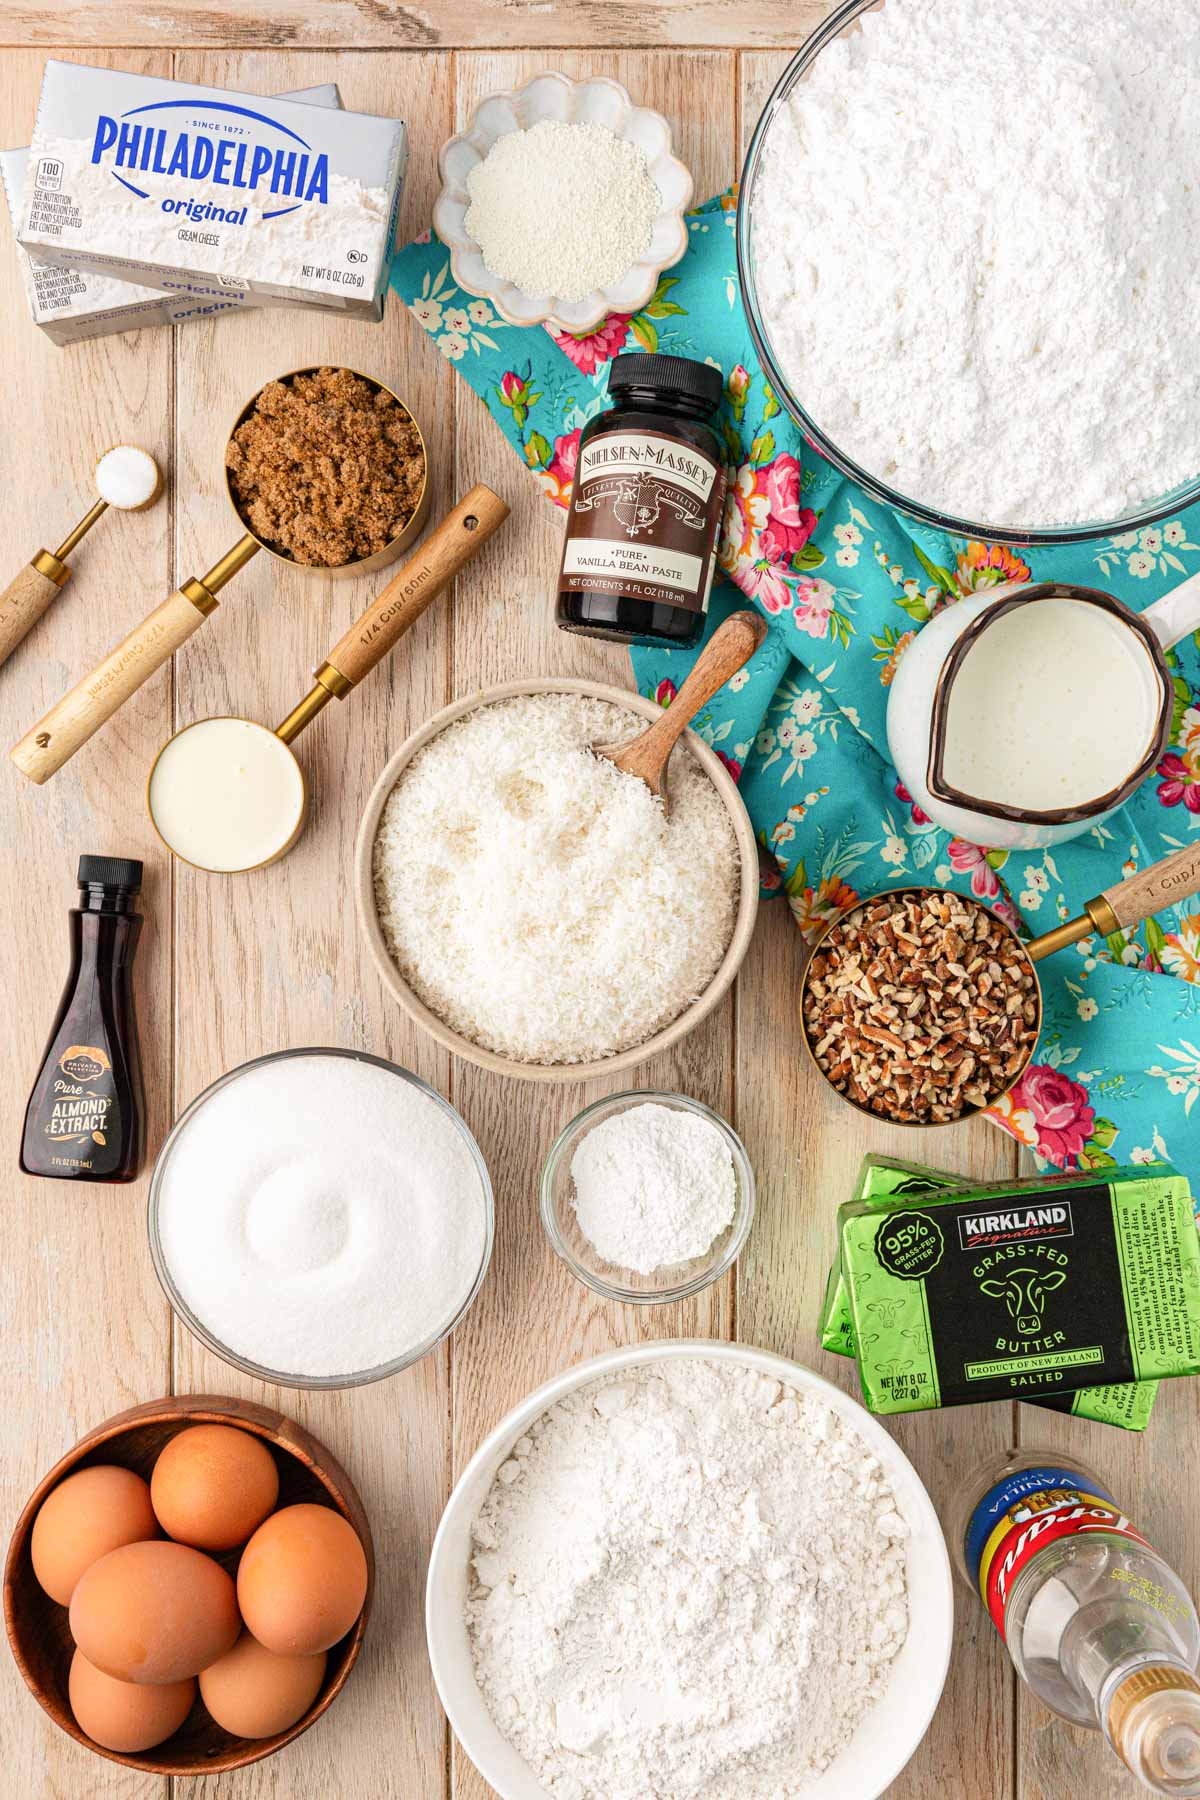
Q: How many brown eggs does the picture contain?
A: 6